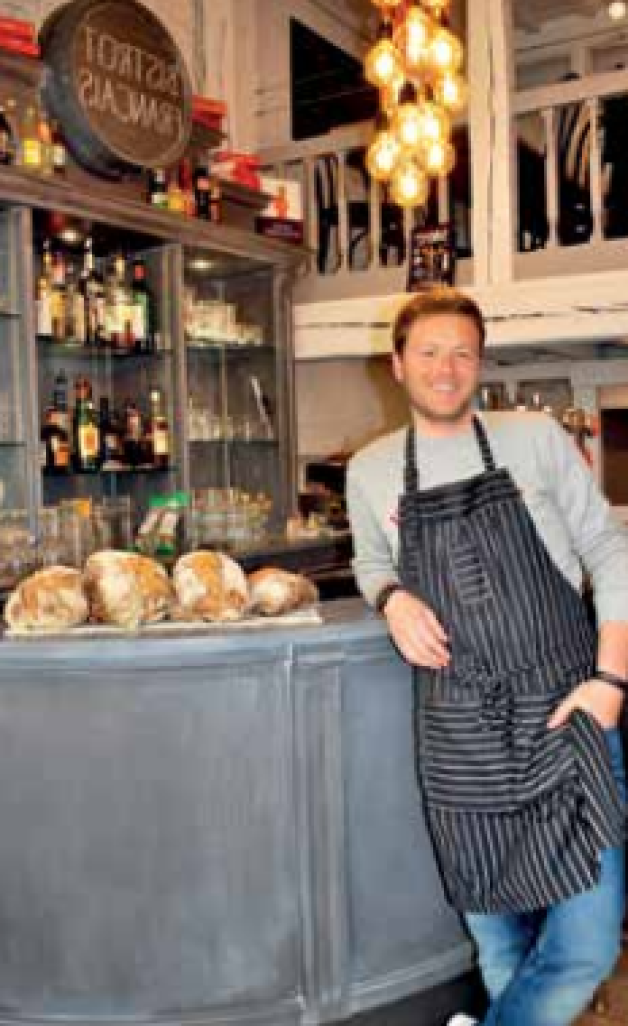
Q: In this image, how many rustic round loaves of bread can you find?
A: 4